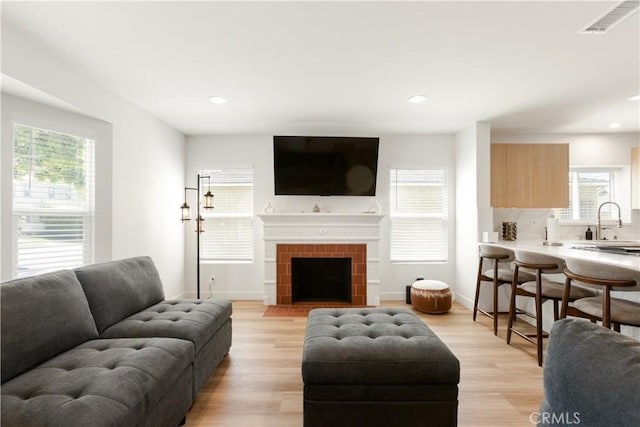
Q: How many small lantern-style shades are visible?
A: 3